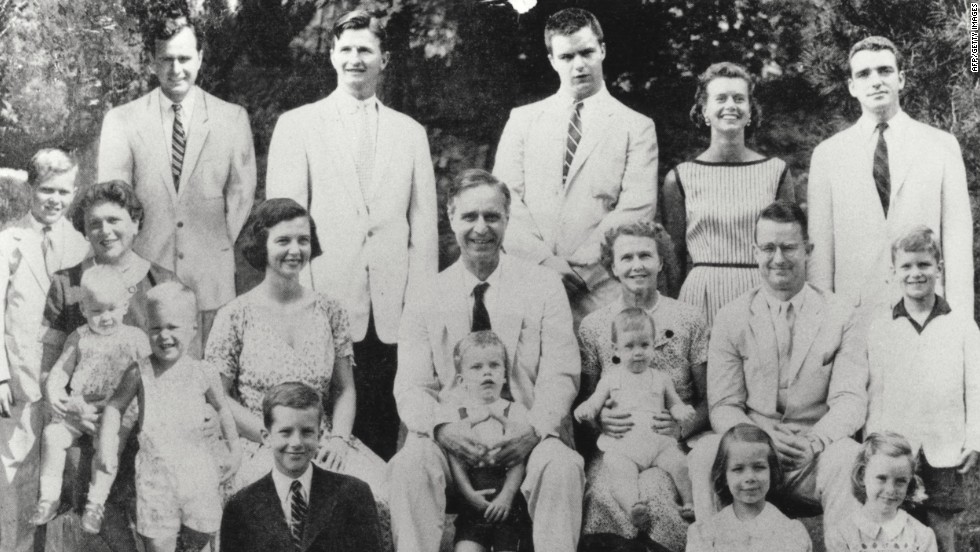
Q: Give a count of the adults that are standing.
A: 5